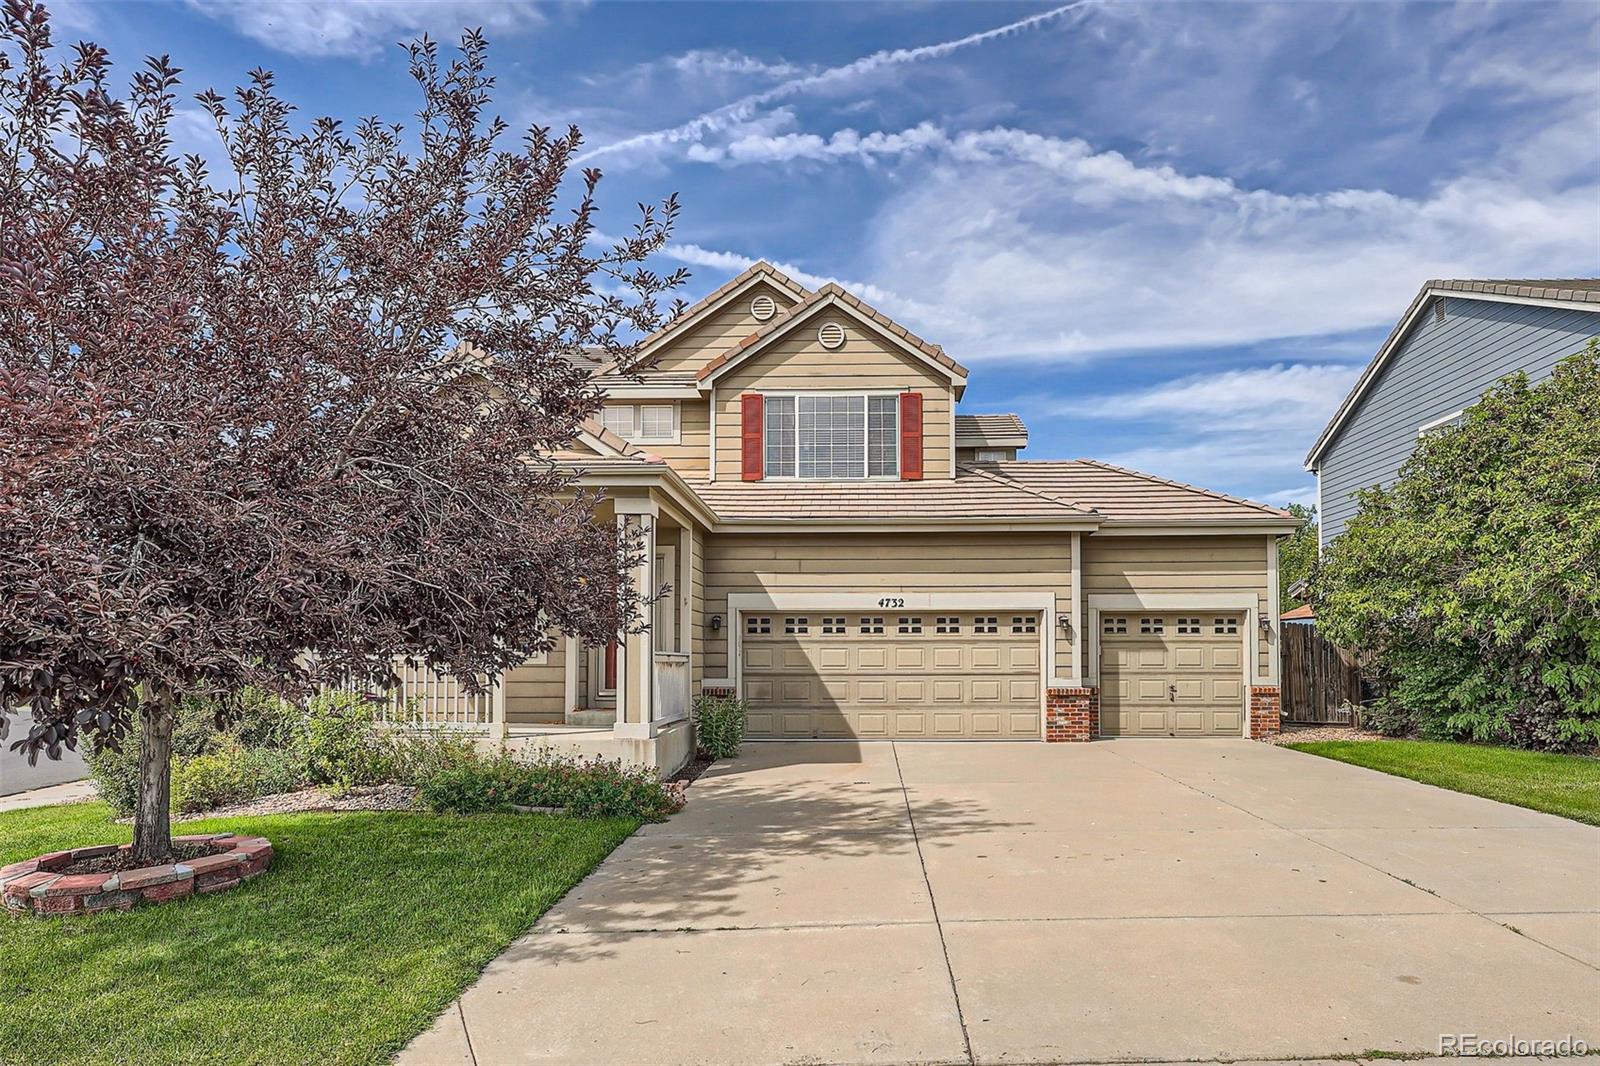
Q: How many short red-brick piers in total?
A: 3